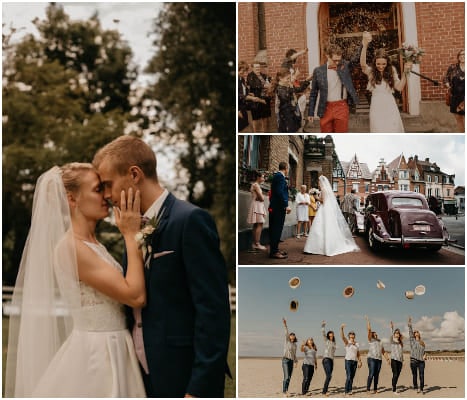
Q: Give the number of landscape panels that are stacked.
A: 3